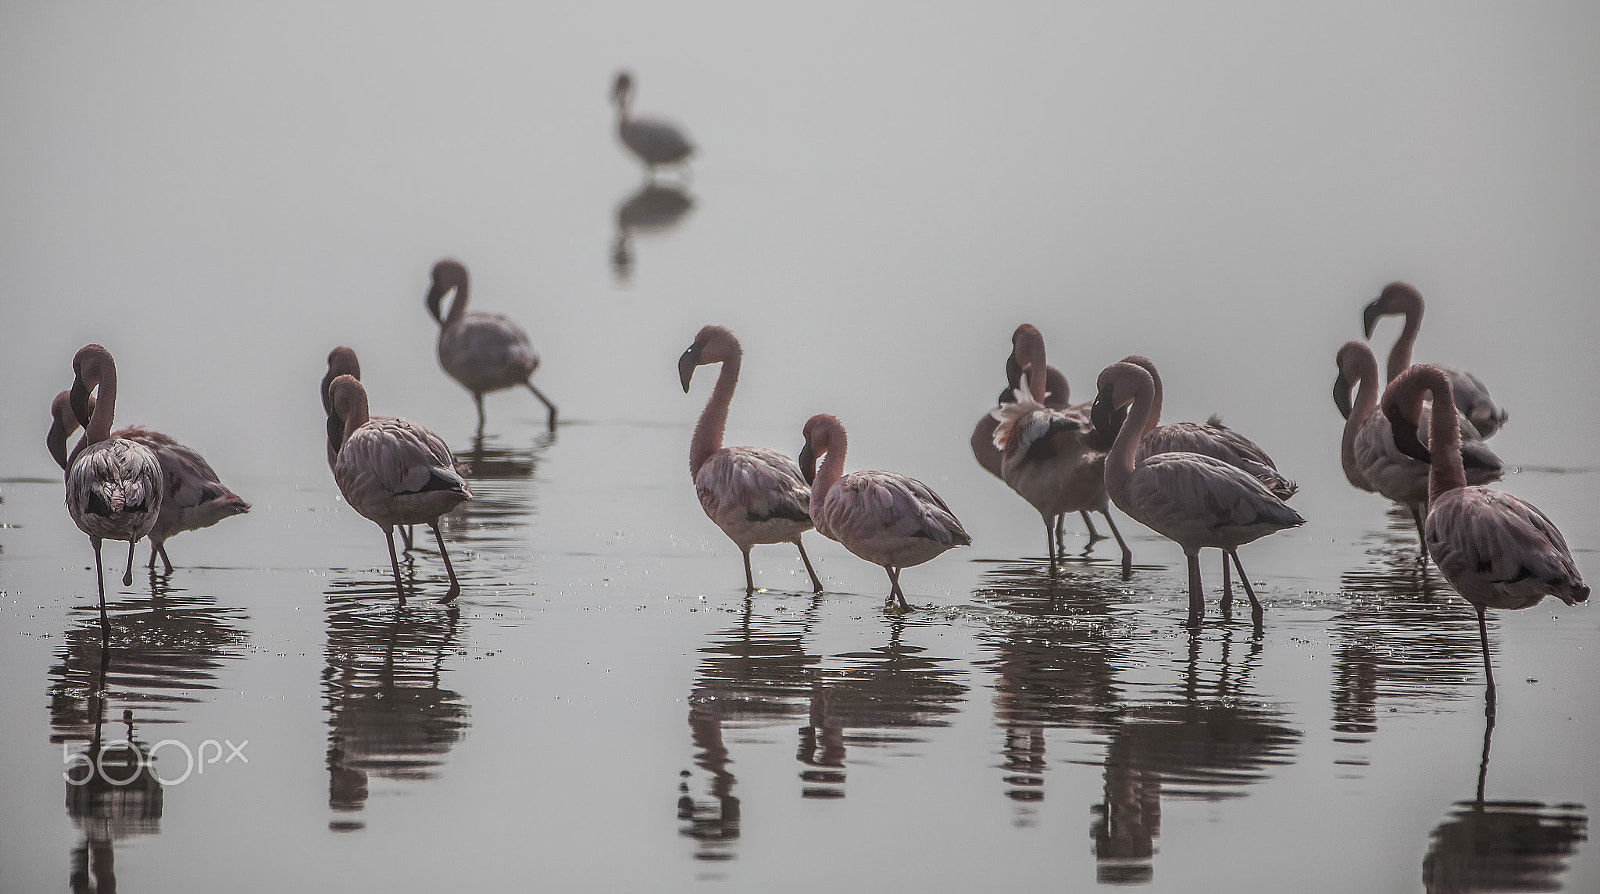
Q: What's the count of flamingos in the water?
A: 15